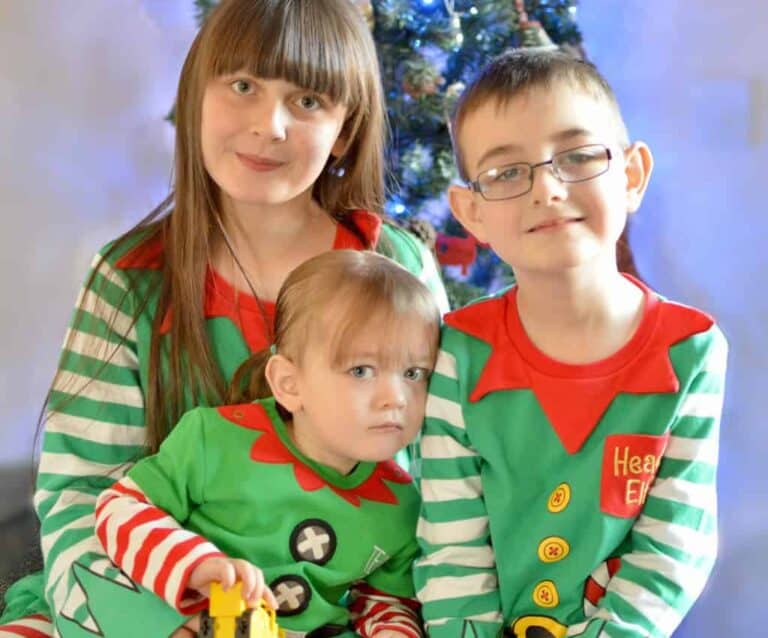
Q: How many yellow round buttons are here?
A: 3